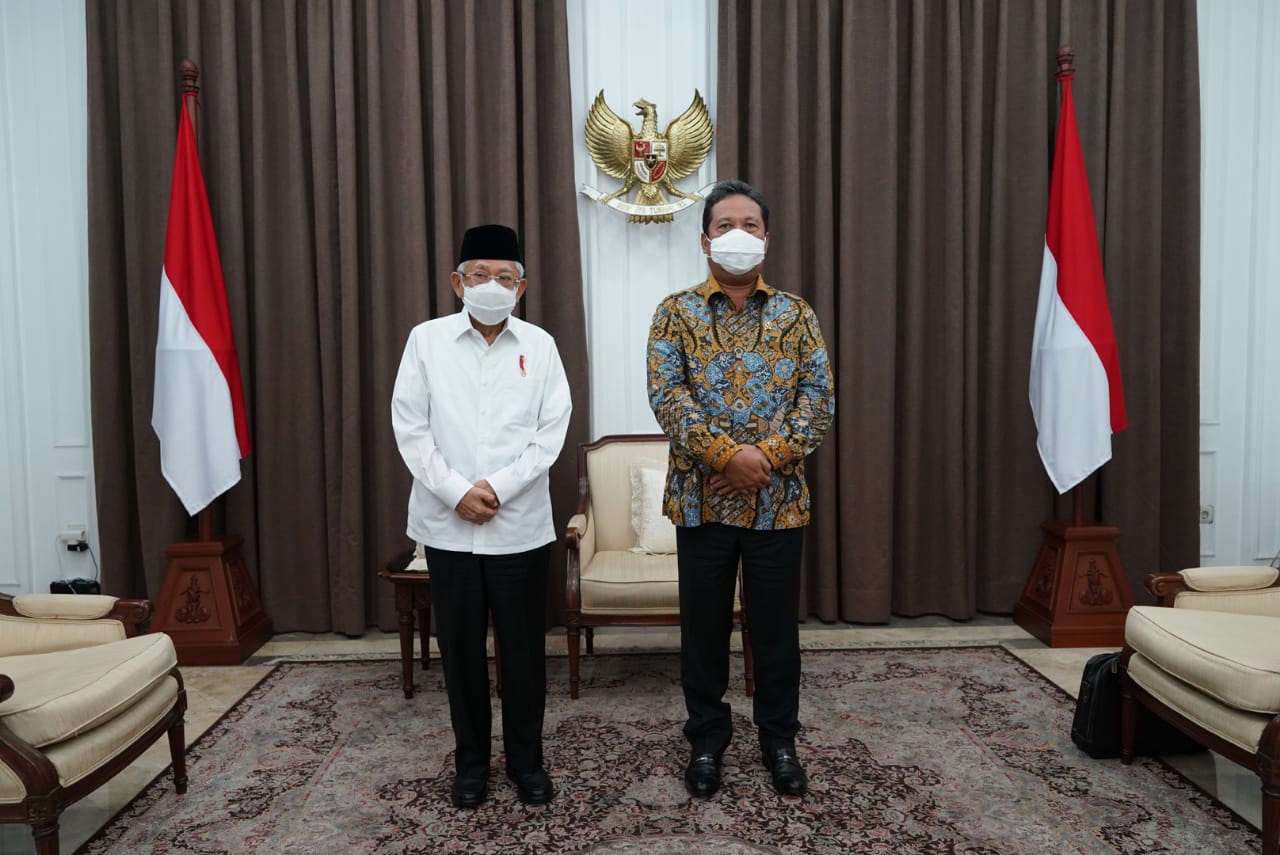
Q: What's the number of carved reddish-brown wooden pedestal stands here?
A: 2